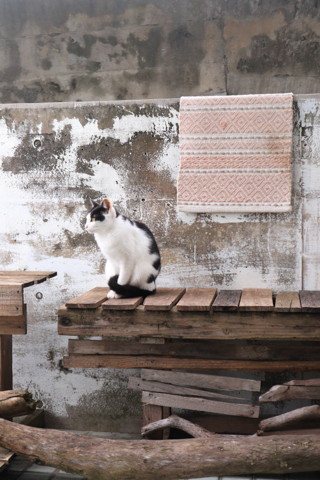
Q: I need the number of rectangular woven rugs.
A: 1